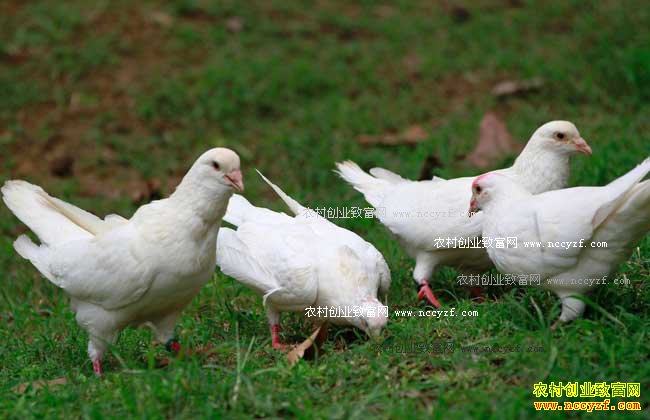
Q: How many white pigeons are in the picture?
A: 4